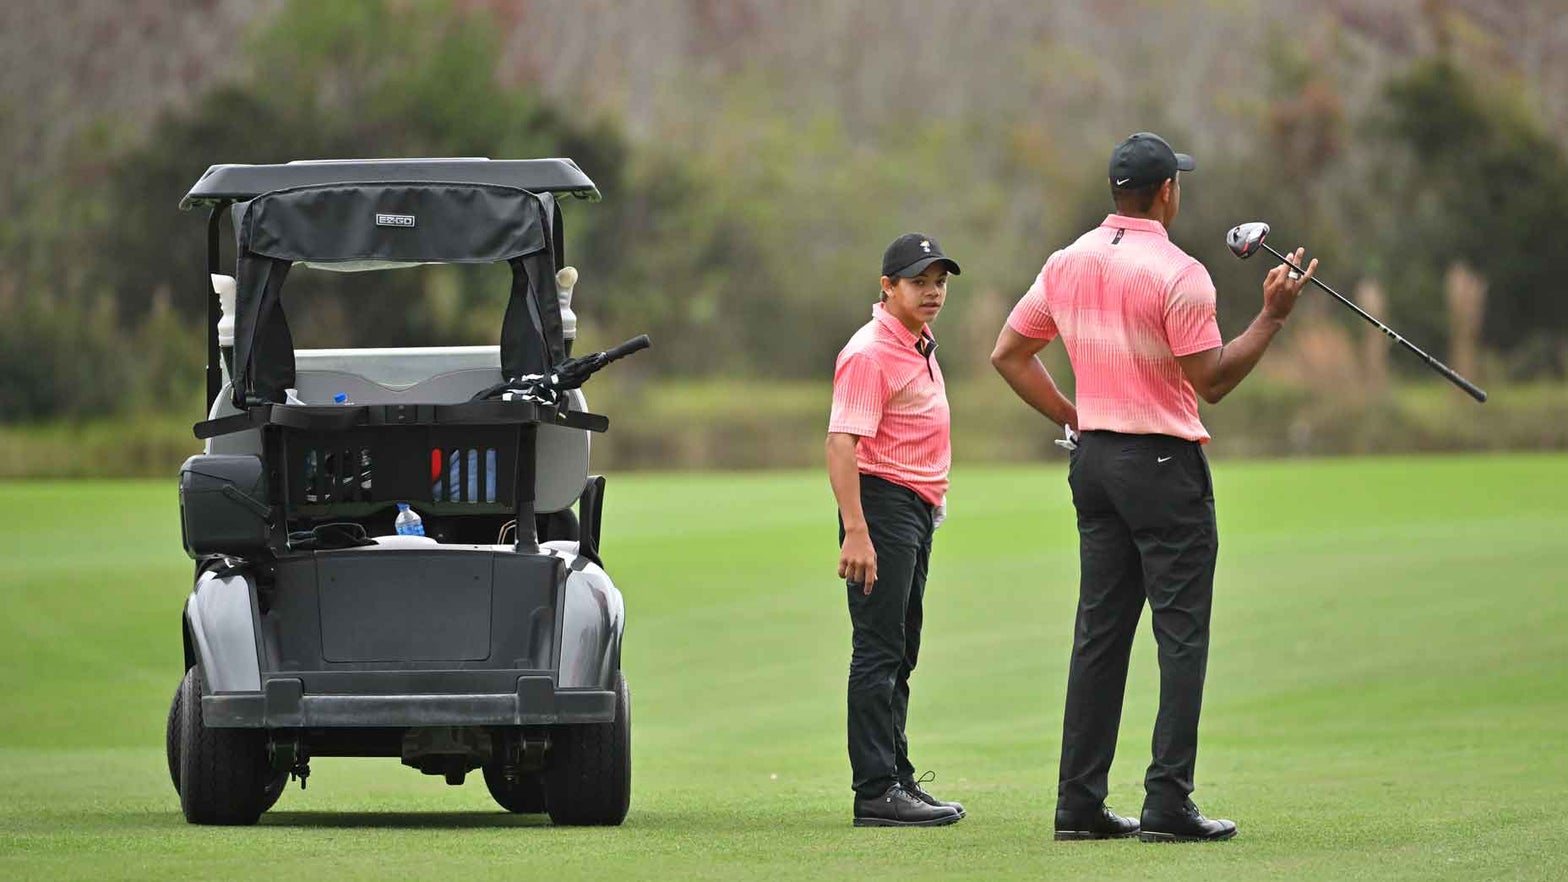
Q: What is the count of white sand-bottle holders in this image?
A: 2